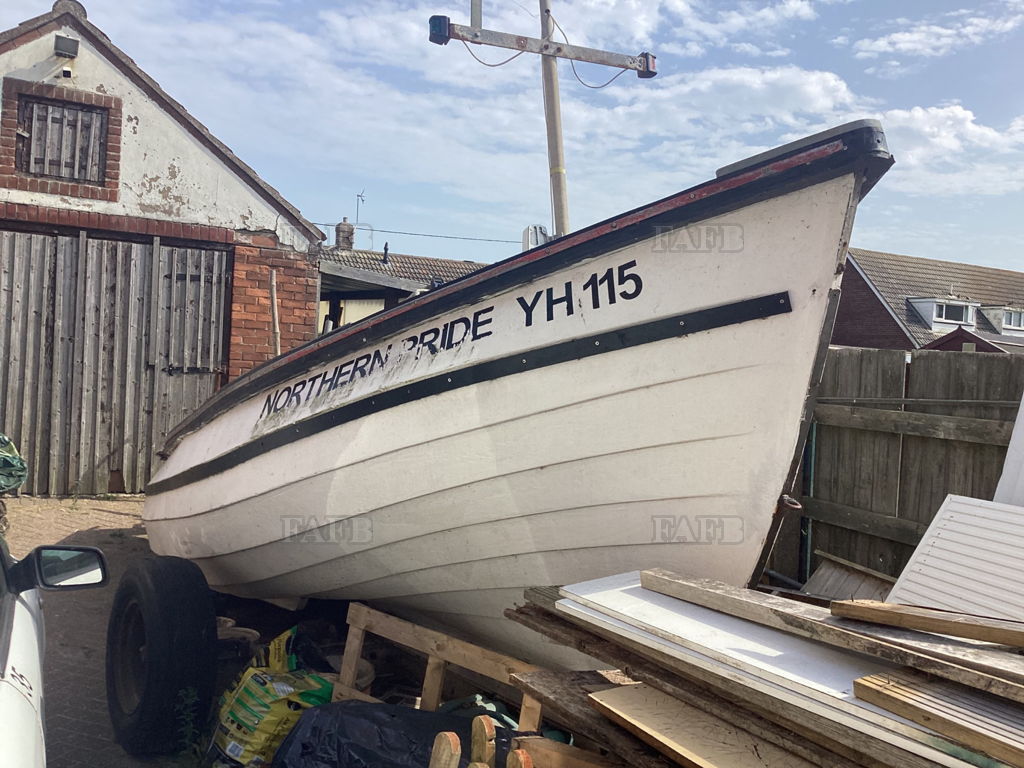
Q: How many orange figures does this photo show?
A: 0